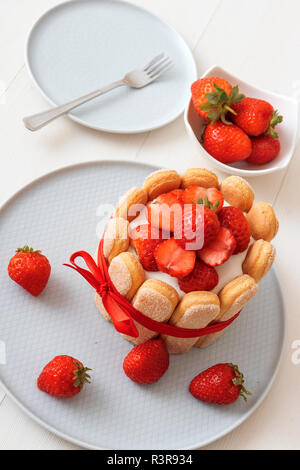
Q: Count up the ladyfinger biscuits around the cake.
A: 11